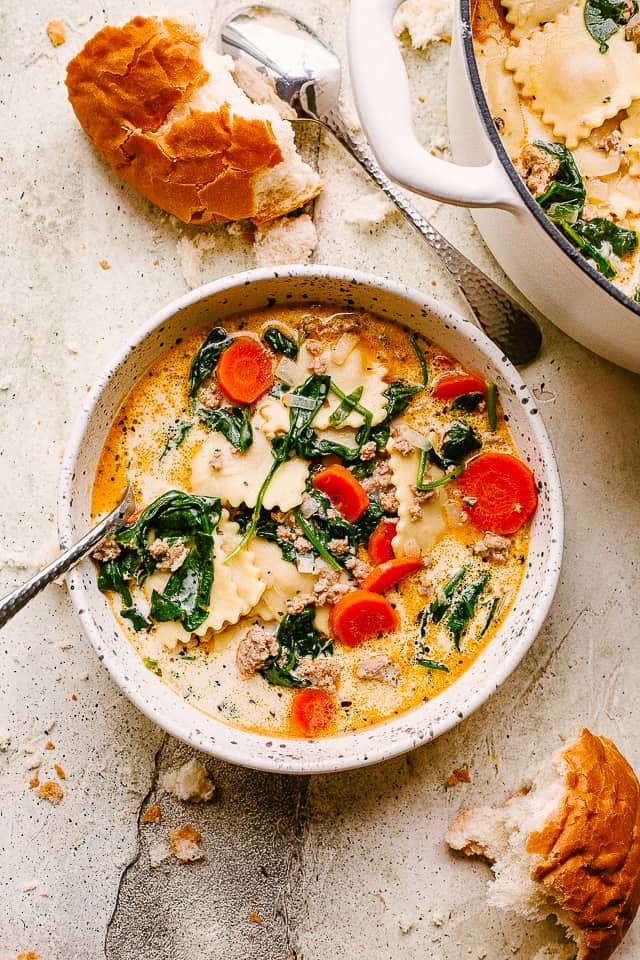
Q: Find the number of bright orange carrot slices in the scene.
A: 8